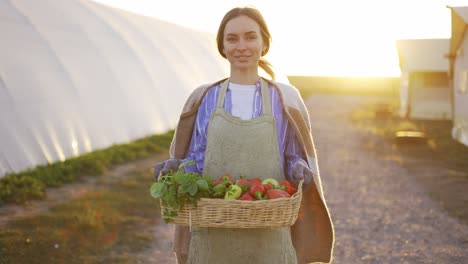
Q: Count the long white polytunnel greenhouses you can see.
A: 1